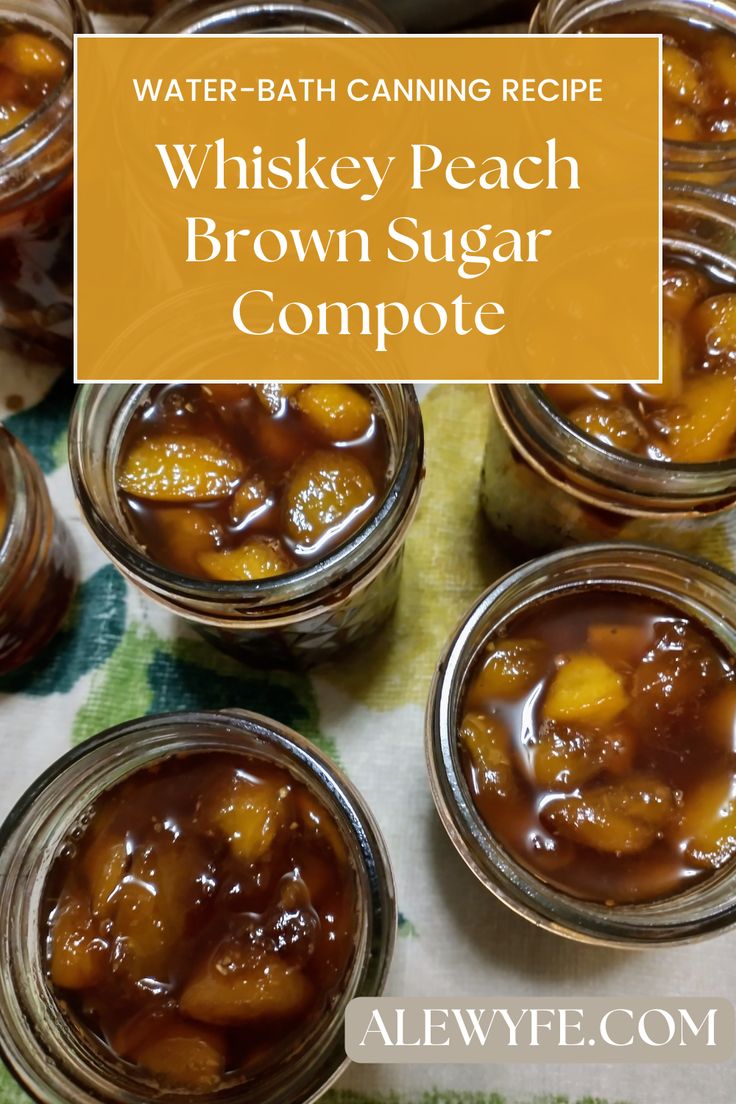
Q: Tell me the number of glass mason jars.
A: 8